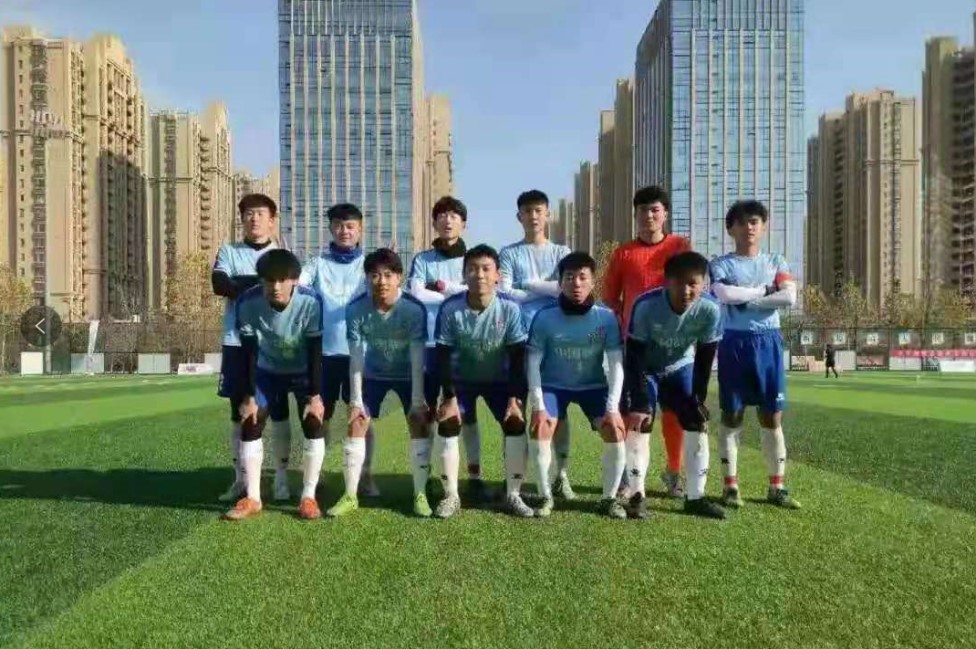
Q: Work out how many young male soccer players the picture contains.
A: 11